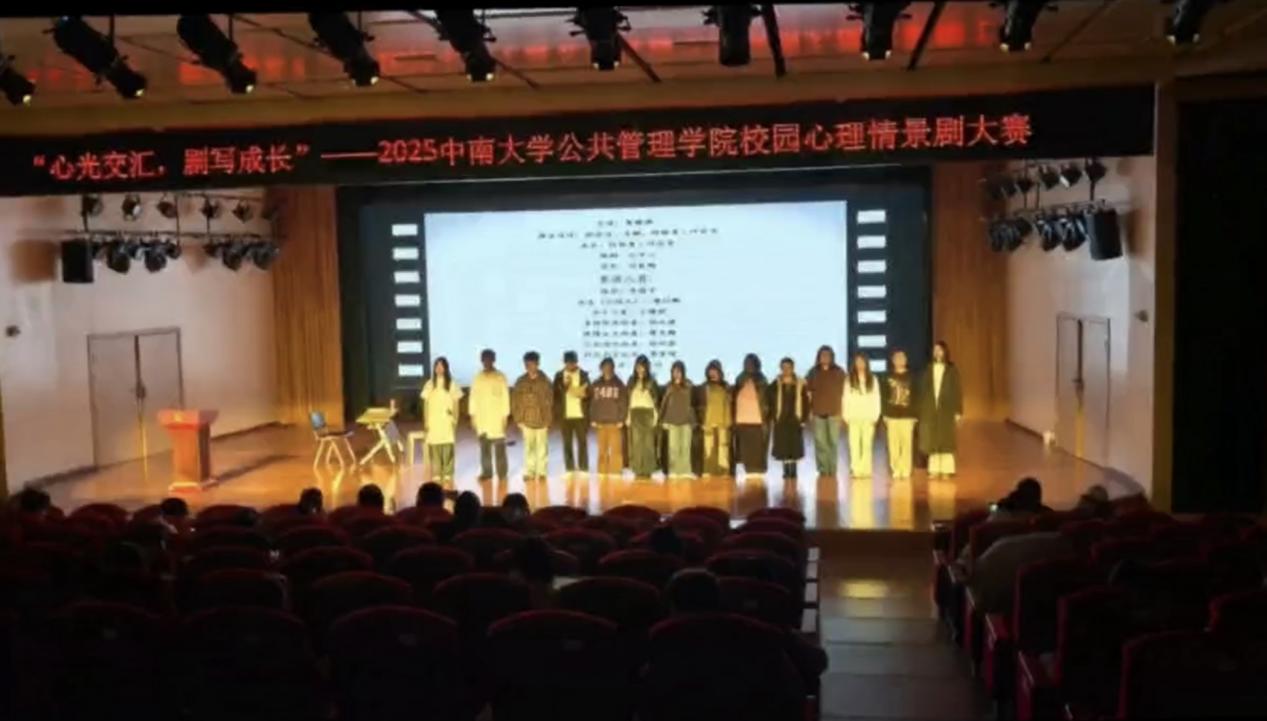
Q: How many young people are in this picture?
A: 14